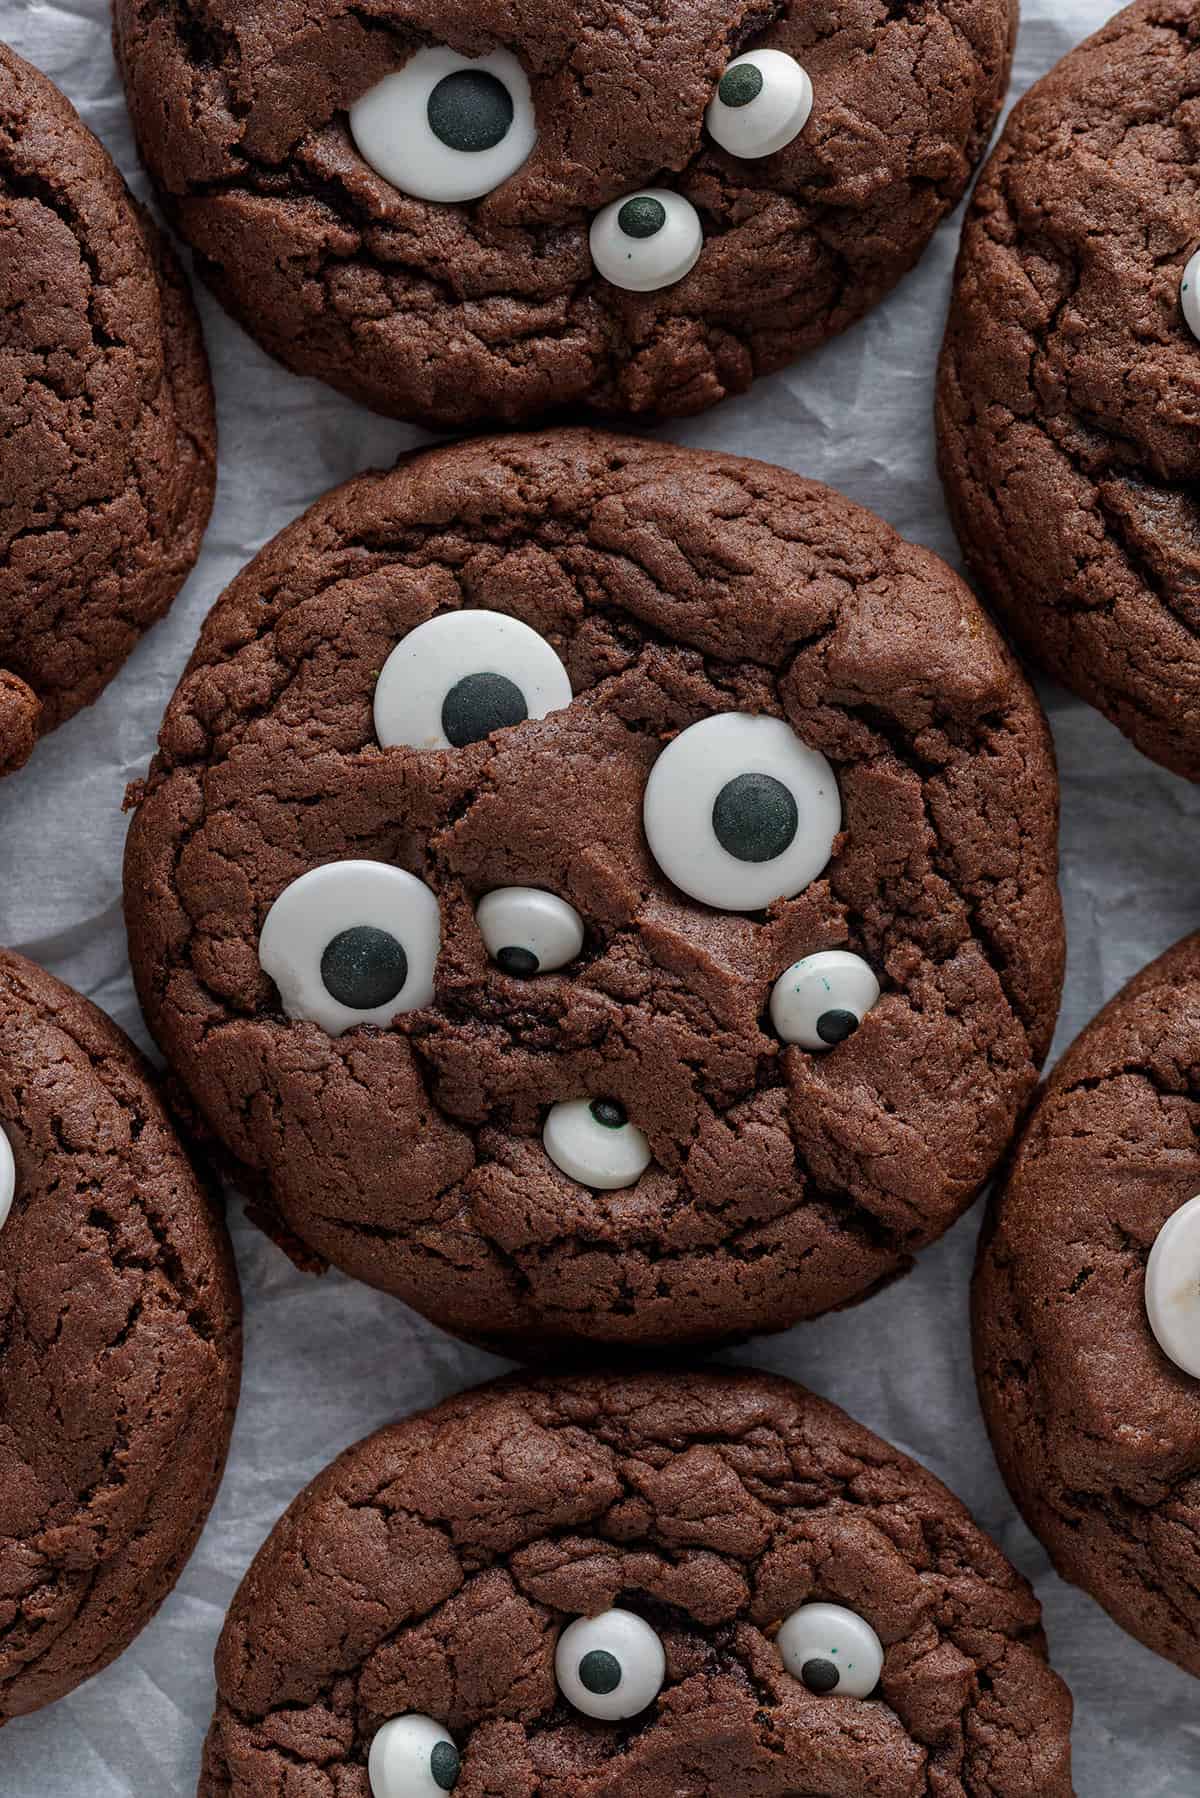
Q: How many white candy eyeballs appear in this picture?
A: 15